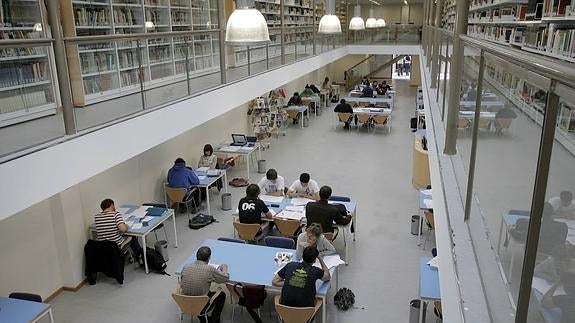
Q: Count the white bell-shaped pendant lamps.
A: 5